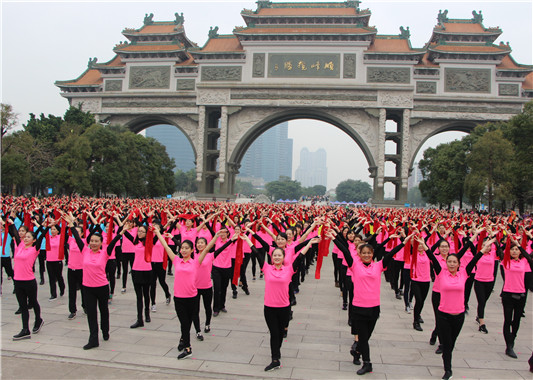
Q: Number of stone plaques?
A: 11